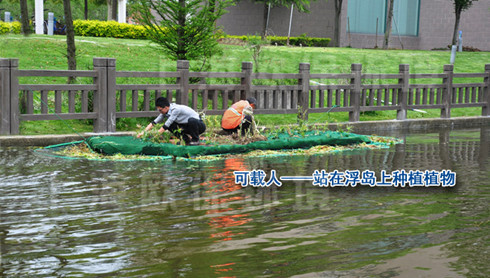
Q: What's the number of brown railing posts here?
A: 9